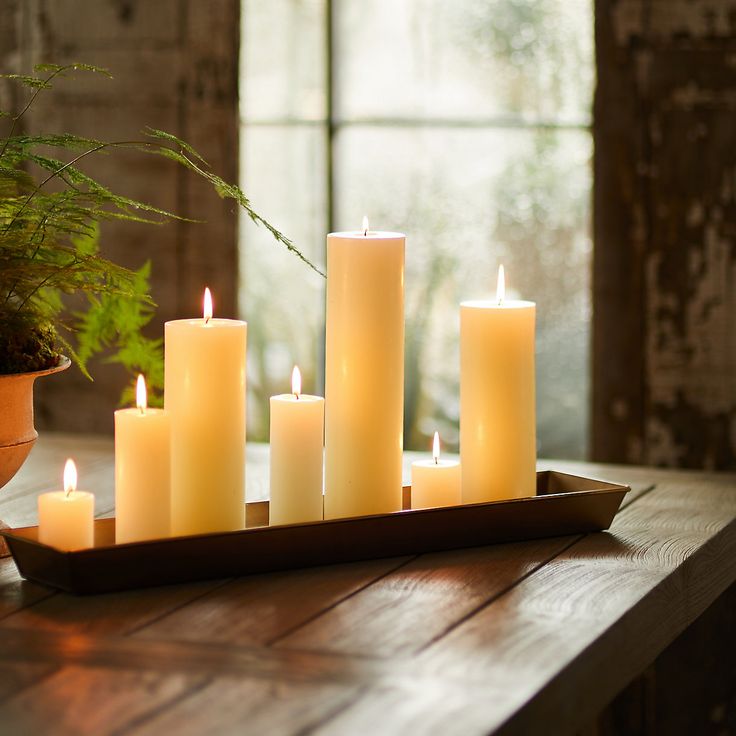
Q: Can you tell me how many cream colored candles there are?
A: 7